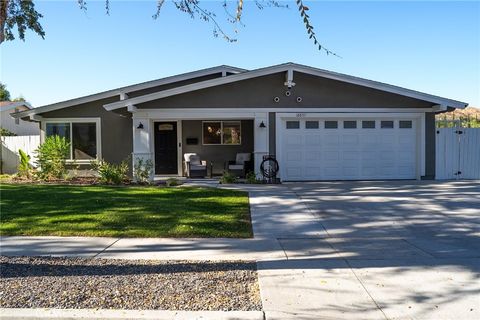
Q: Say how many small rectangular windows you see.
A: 7